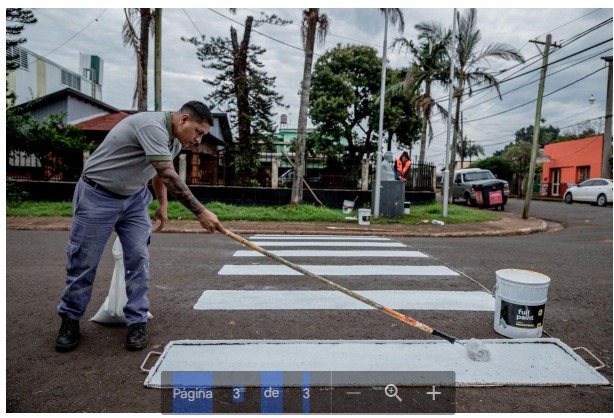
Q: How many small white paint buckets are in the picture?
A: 3